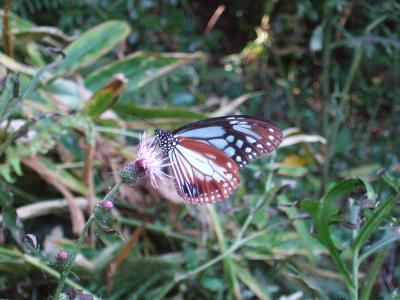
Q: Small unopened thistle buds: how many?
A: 2